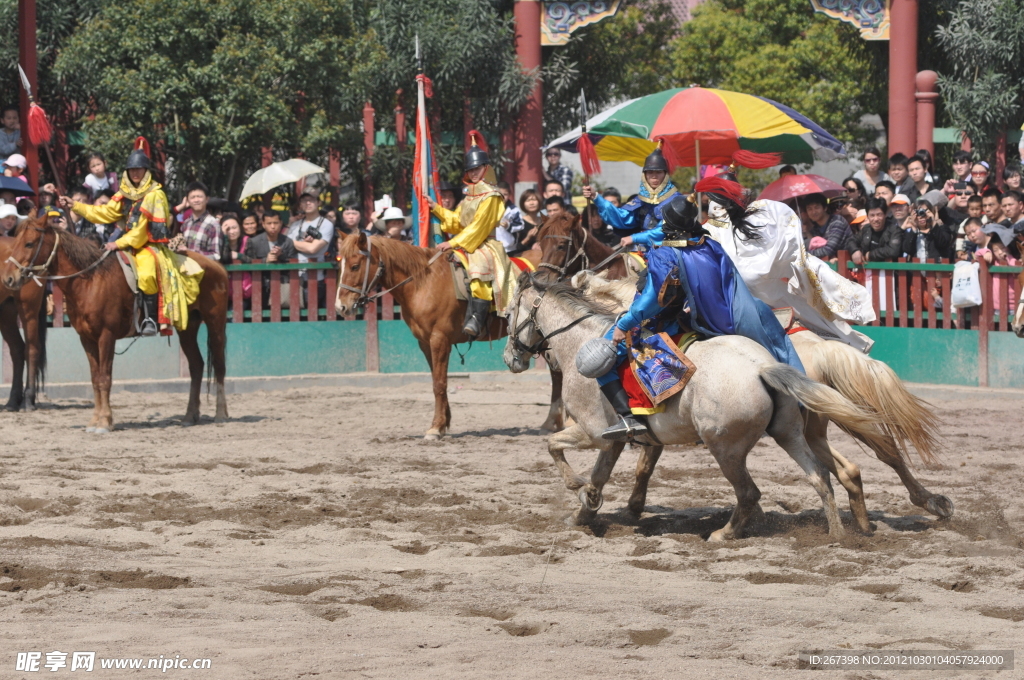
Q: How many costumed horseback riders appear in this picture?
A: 5